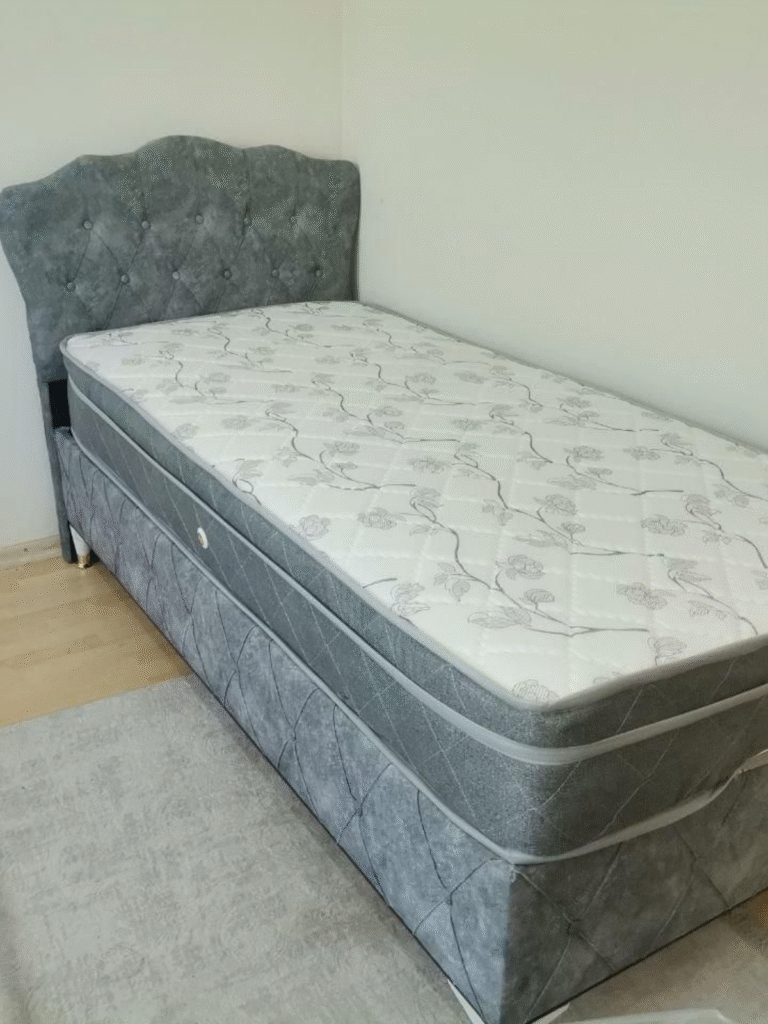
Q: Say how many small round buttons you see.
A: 11